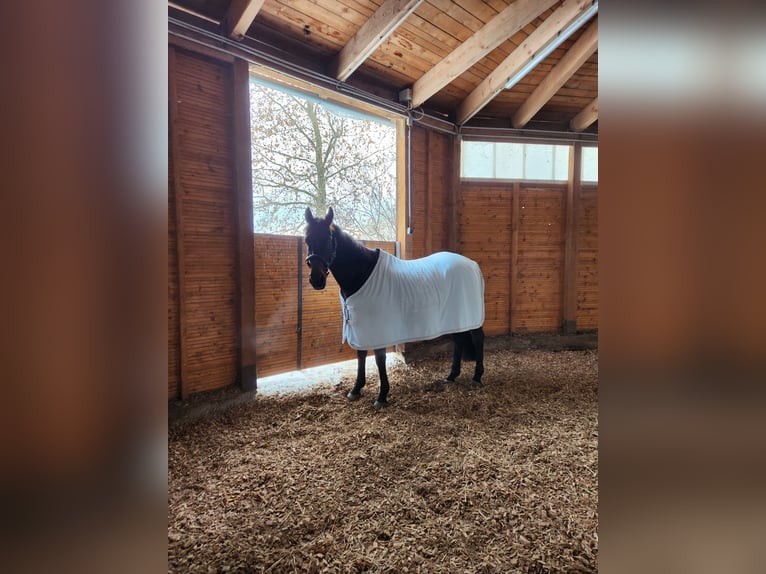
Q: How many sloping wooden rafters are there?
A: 6